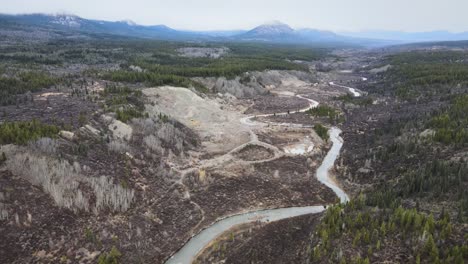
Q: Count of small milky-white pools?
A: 1